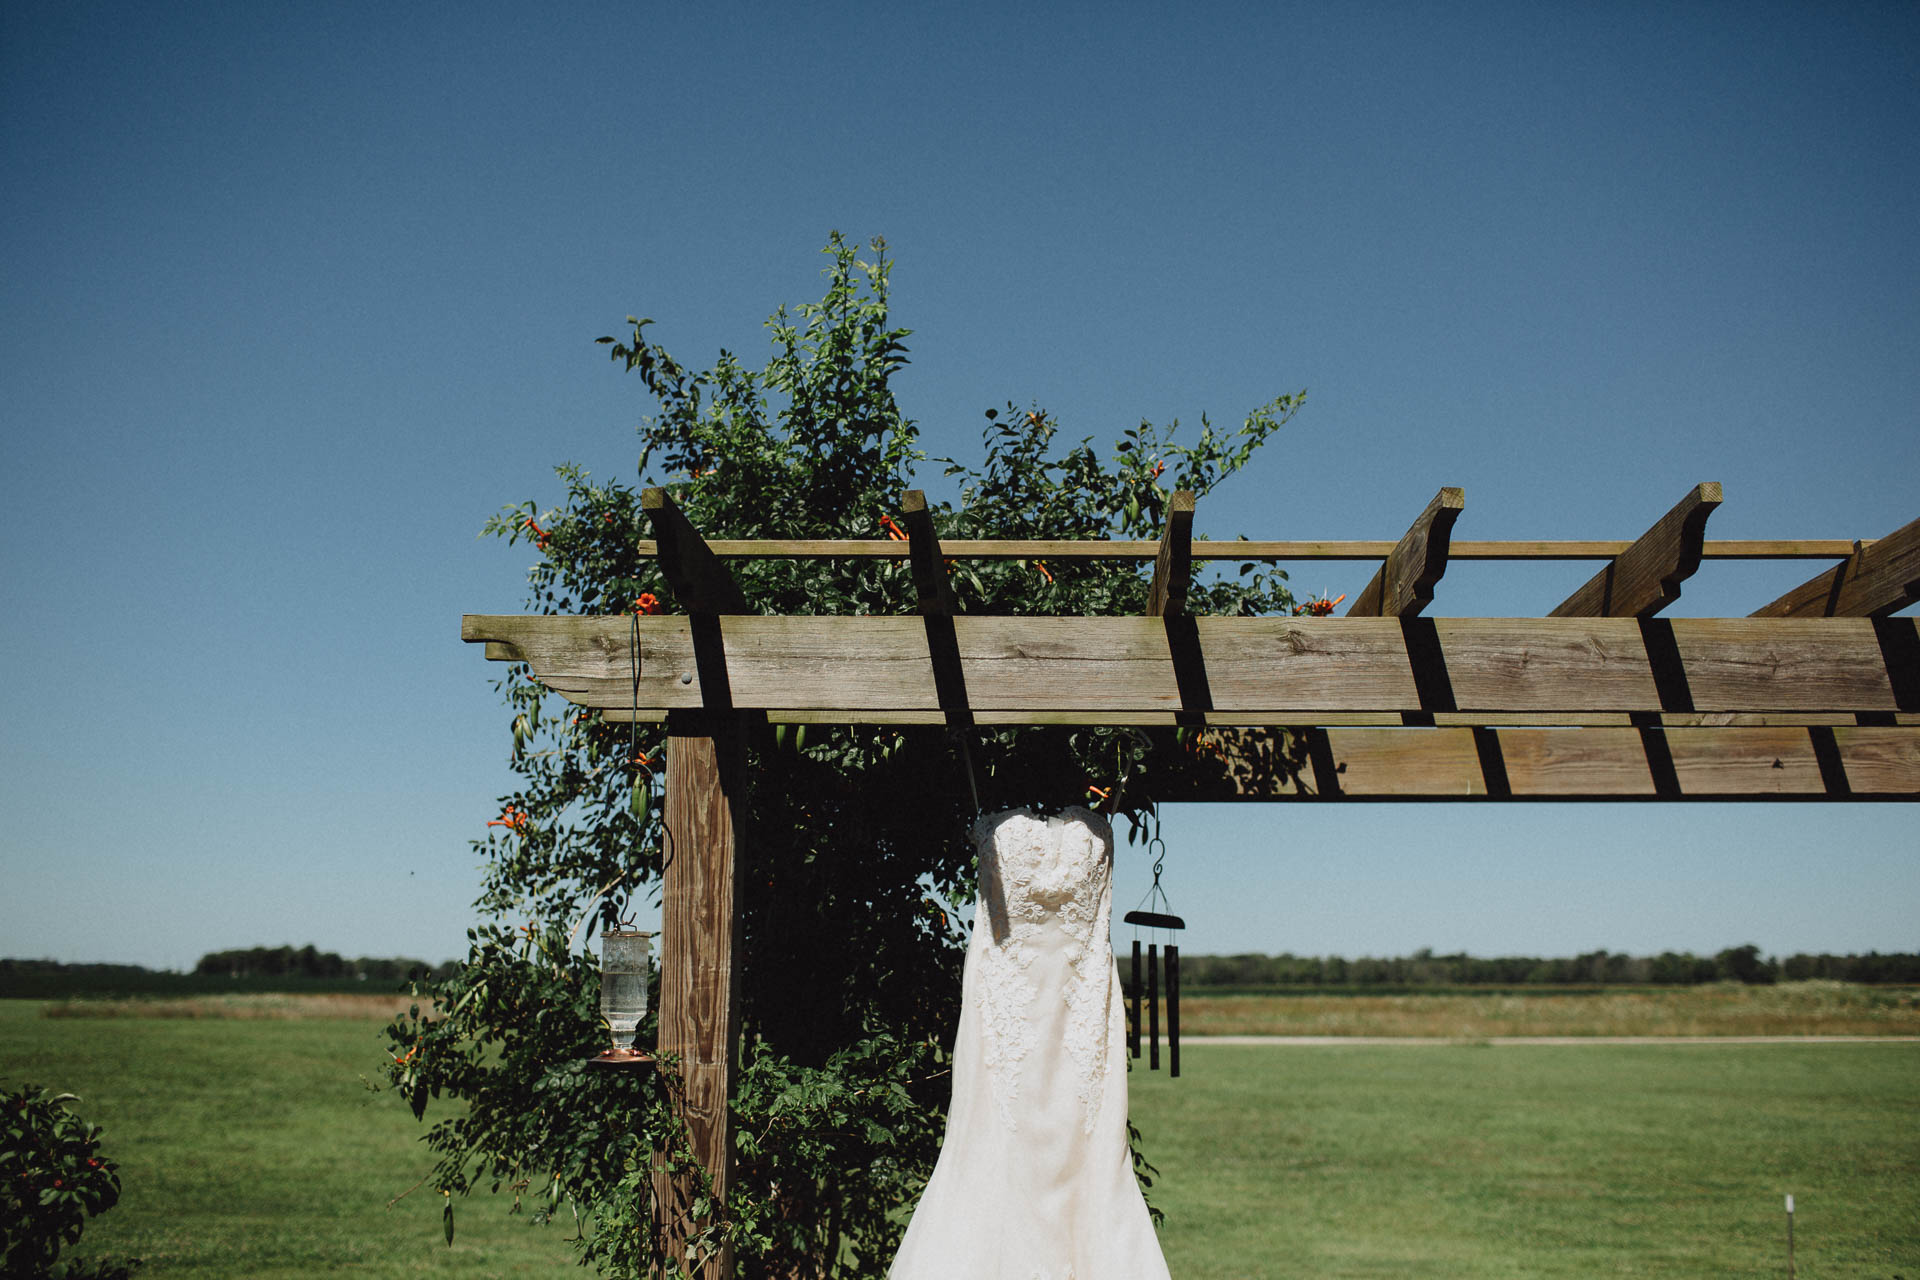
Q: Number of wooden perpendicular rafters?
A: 6